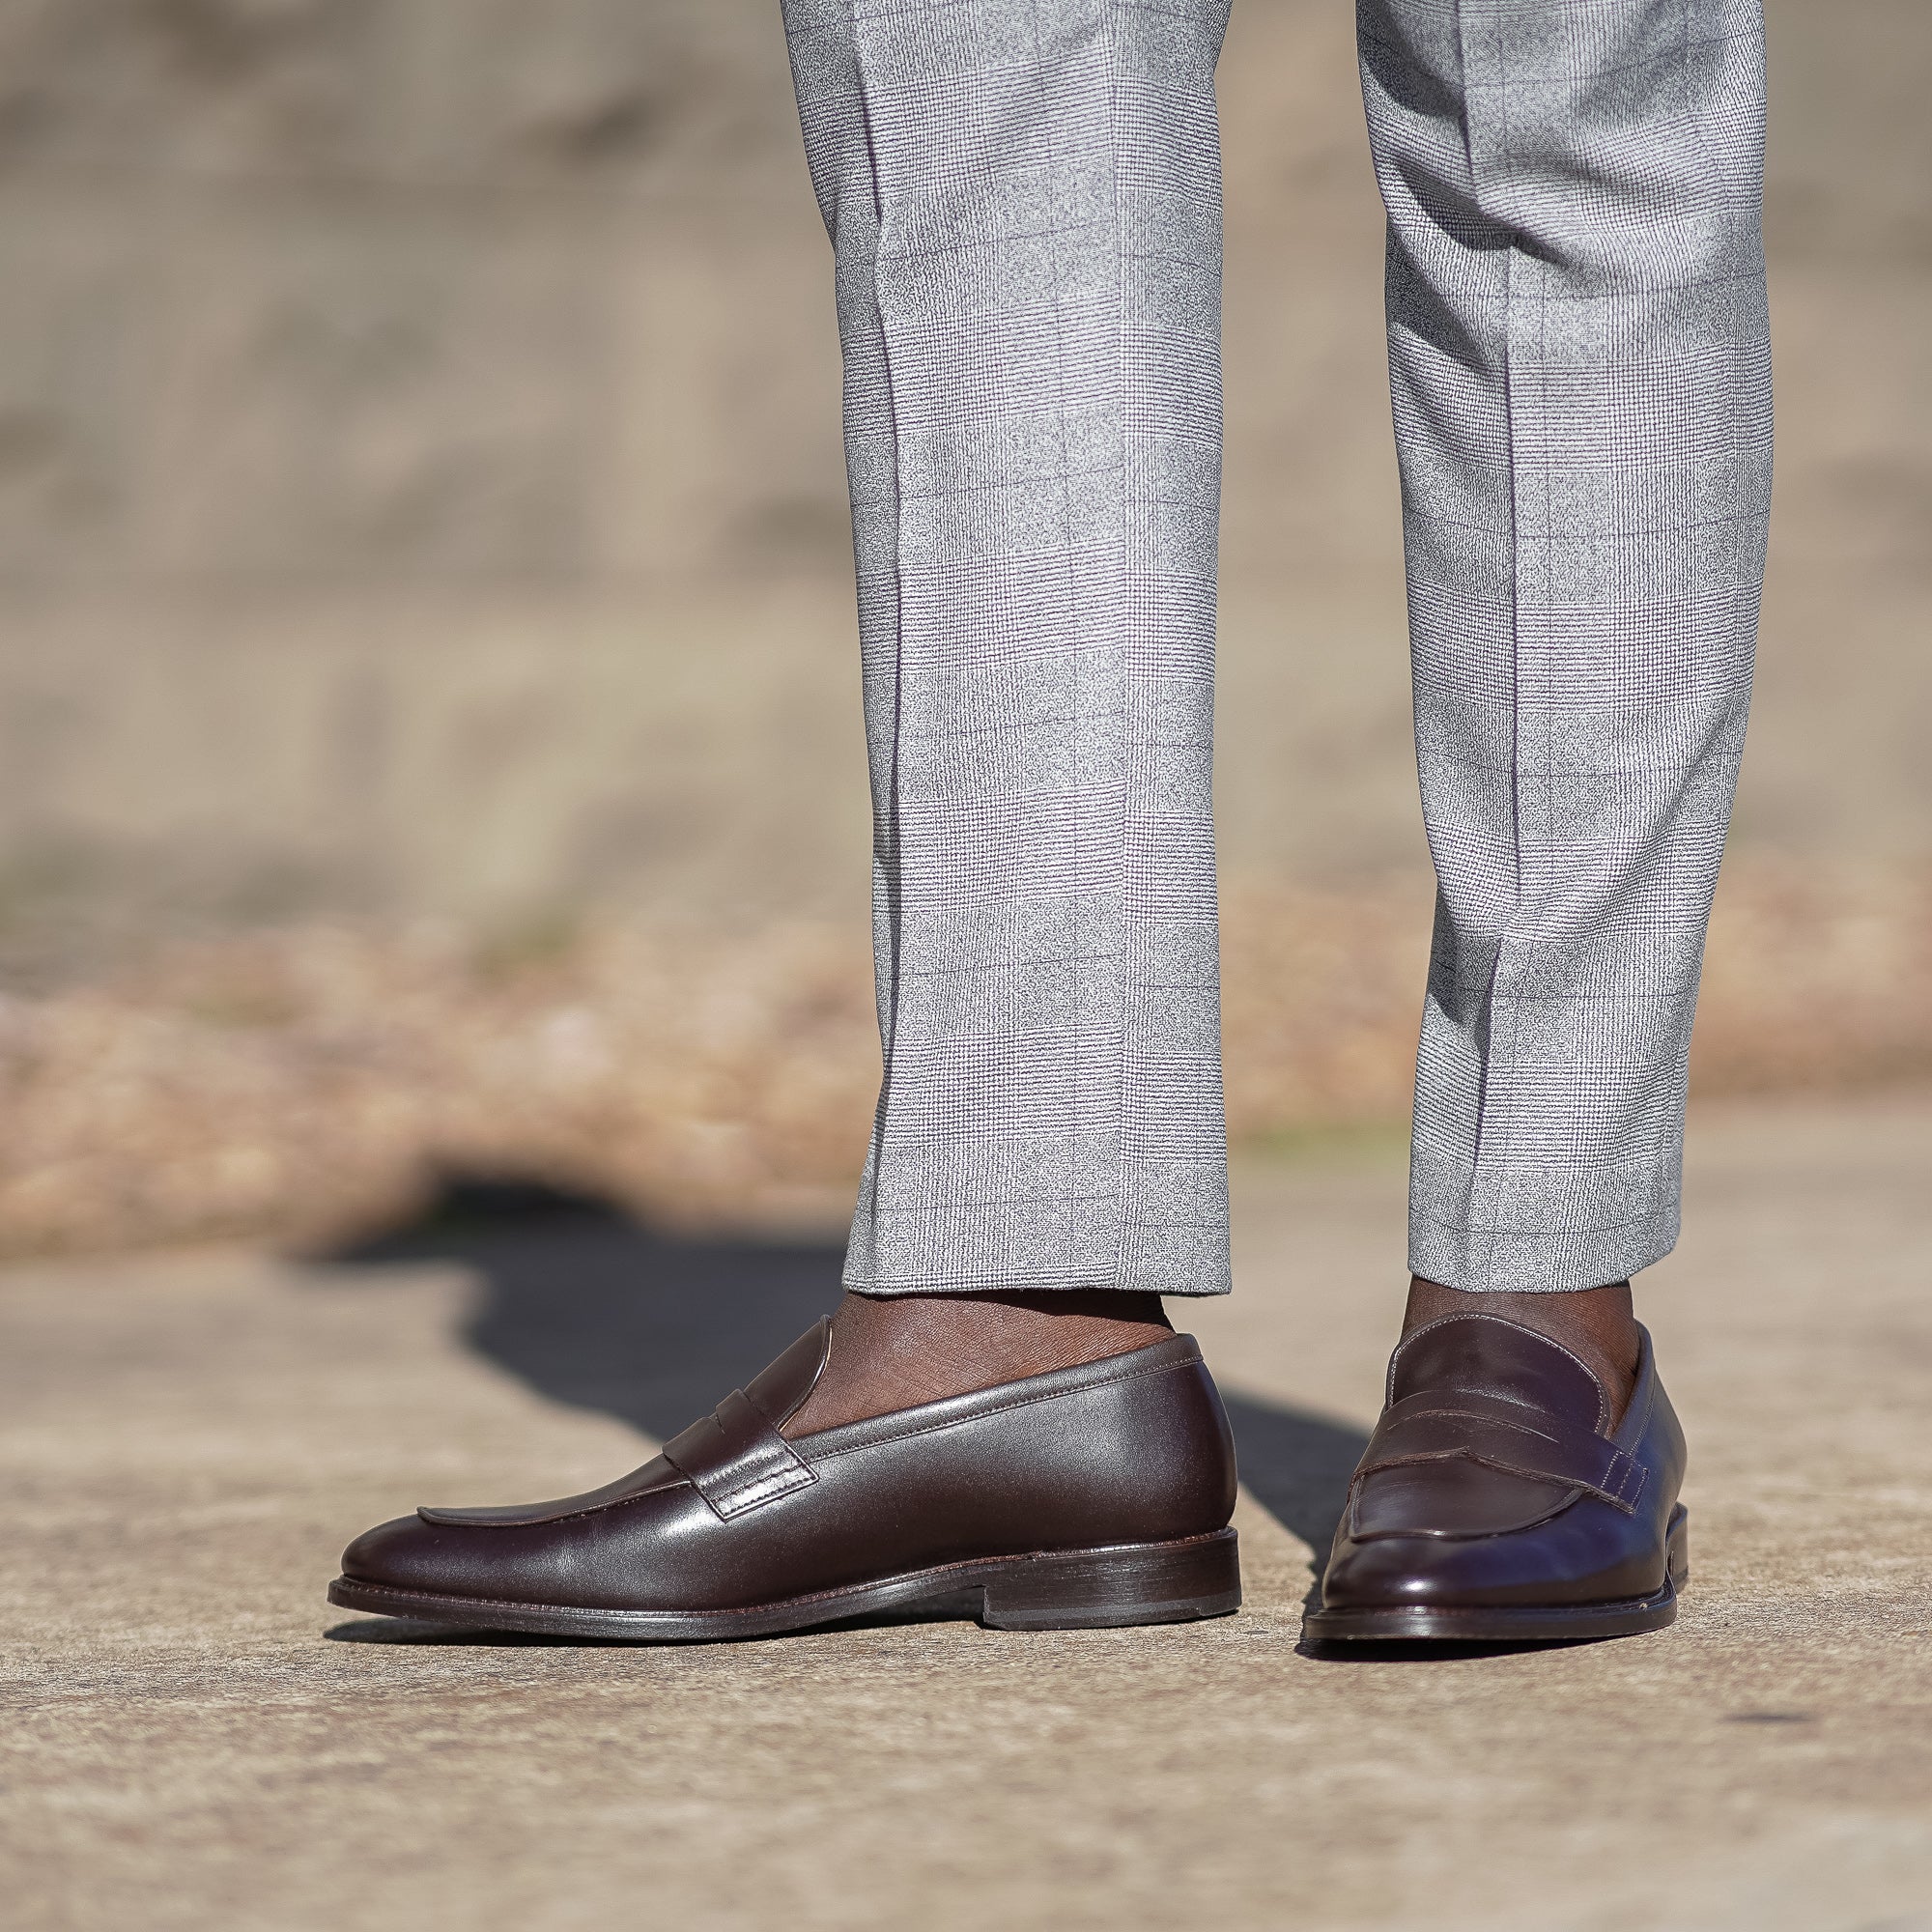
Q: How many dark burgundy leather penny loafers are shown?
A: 2